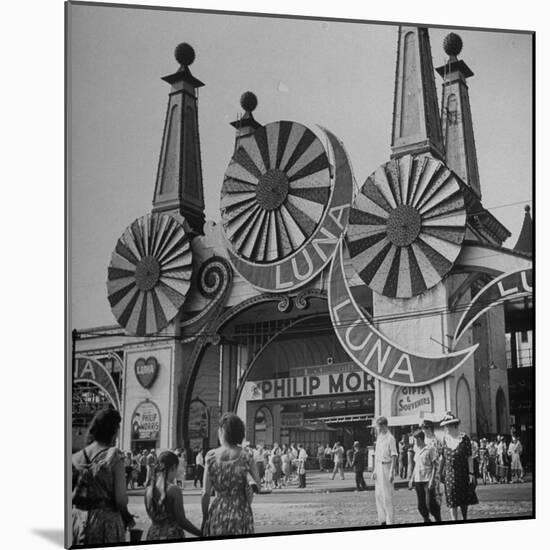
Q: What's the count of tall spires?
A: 4